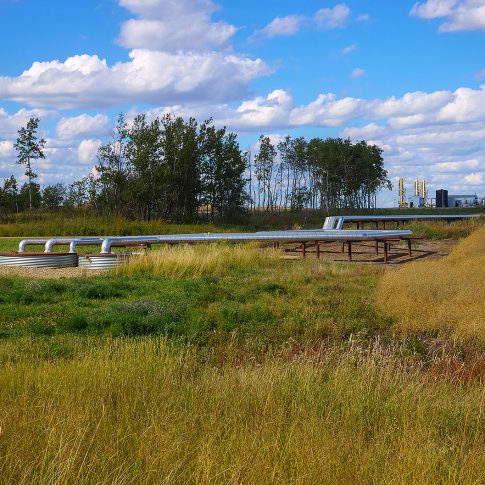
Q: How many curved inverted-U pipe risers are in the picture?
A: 4